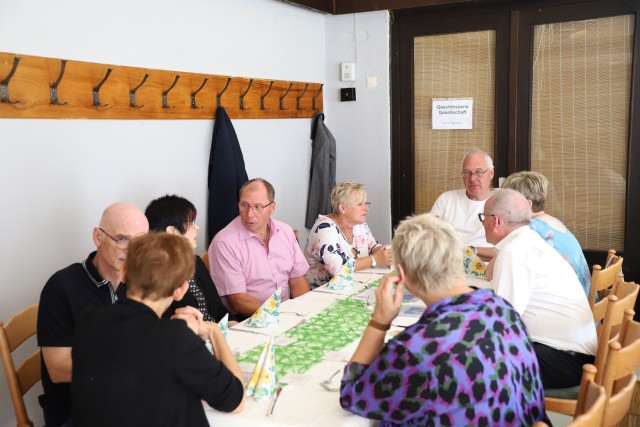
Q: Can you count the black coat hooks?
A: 12